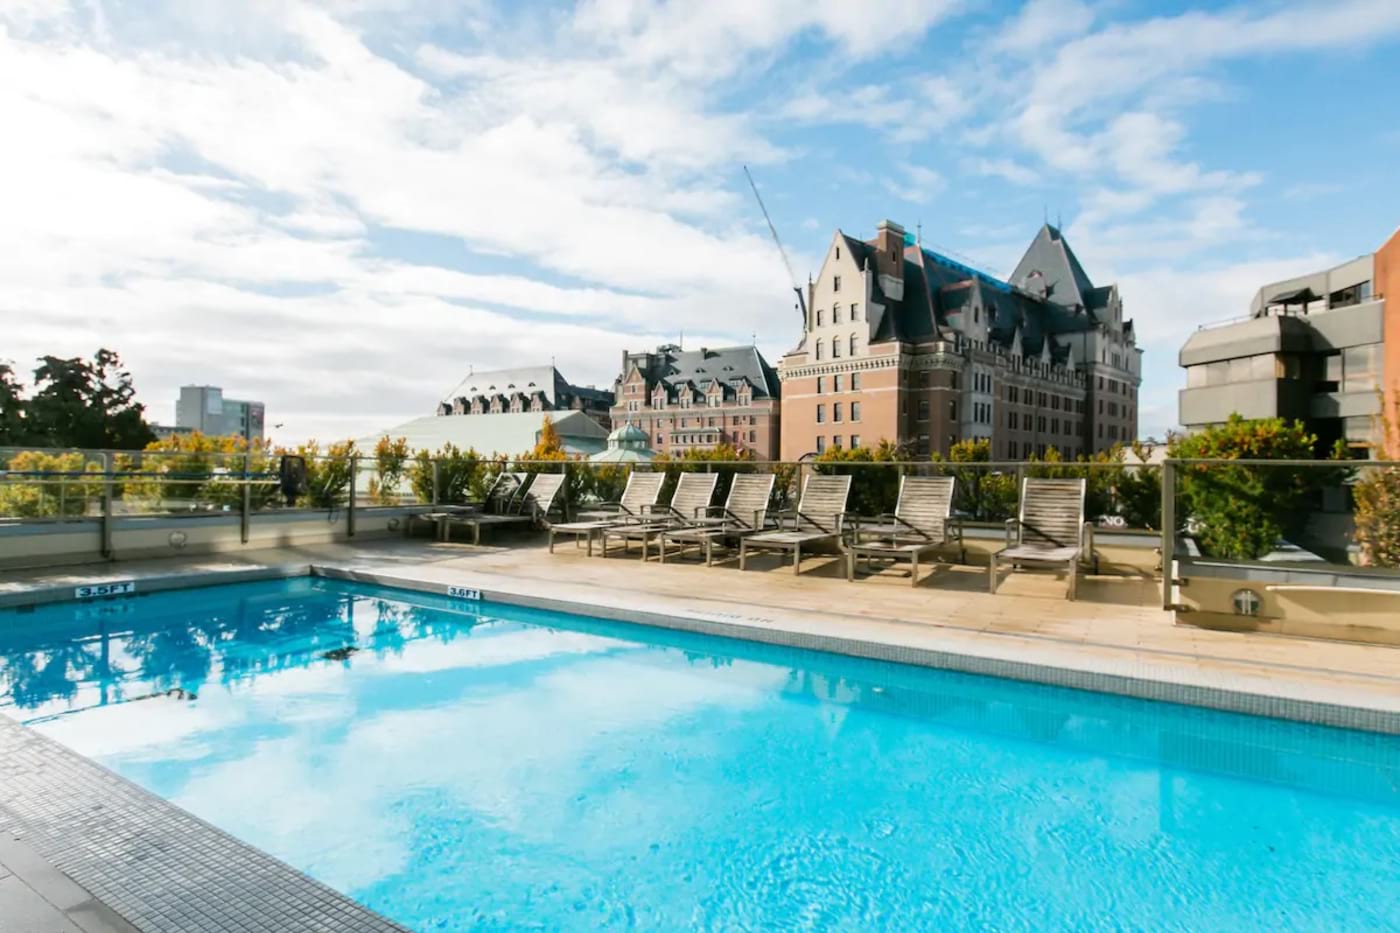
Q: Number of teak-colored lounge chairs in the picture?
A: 8